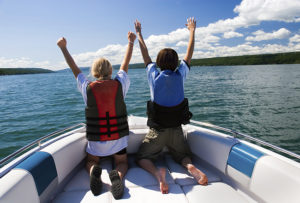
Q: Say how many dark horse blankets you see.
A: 0